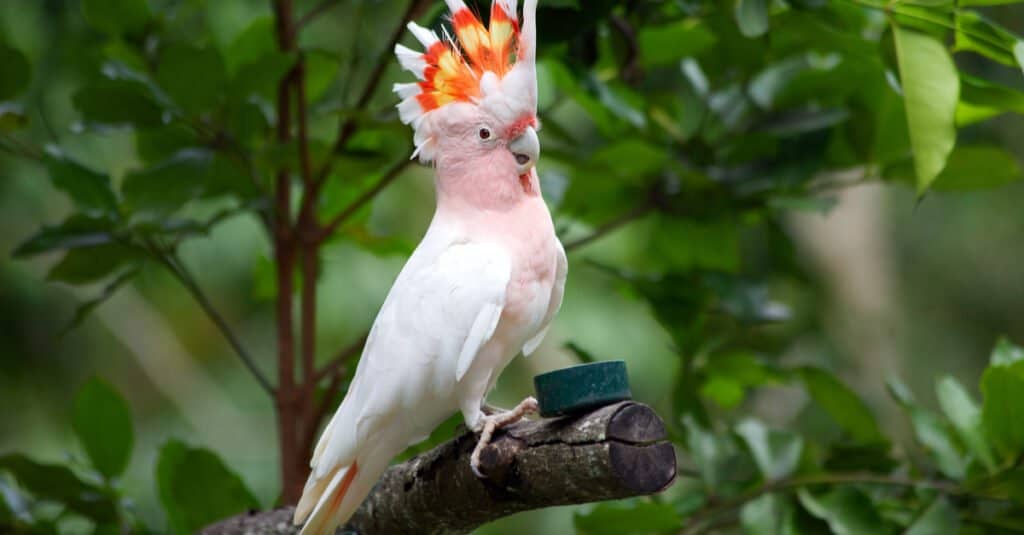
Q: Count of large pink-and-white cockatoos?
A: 1